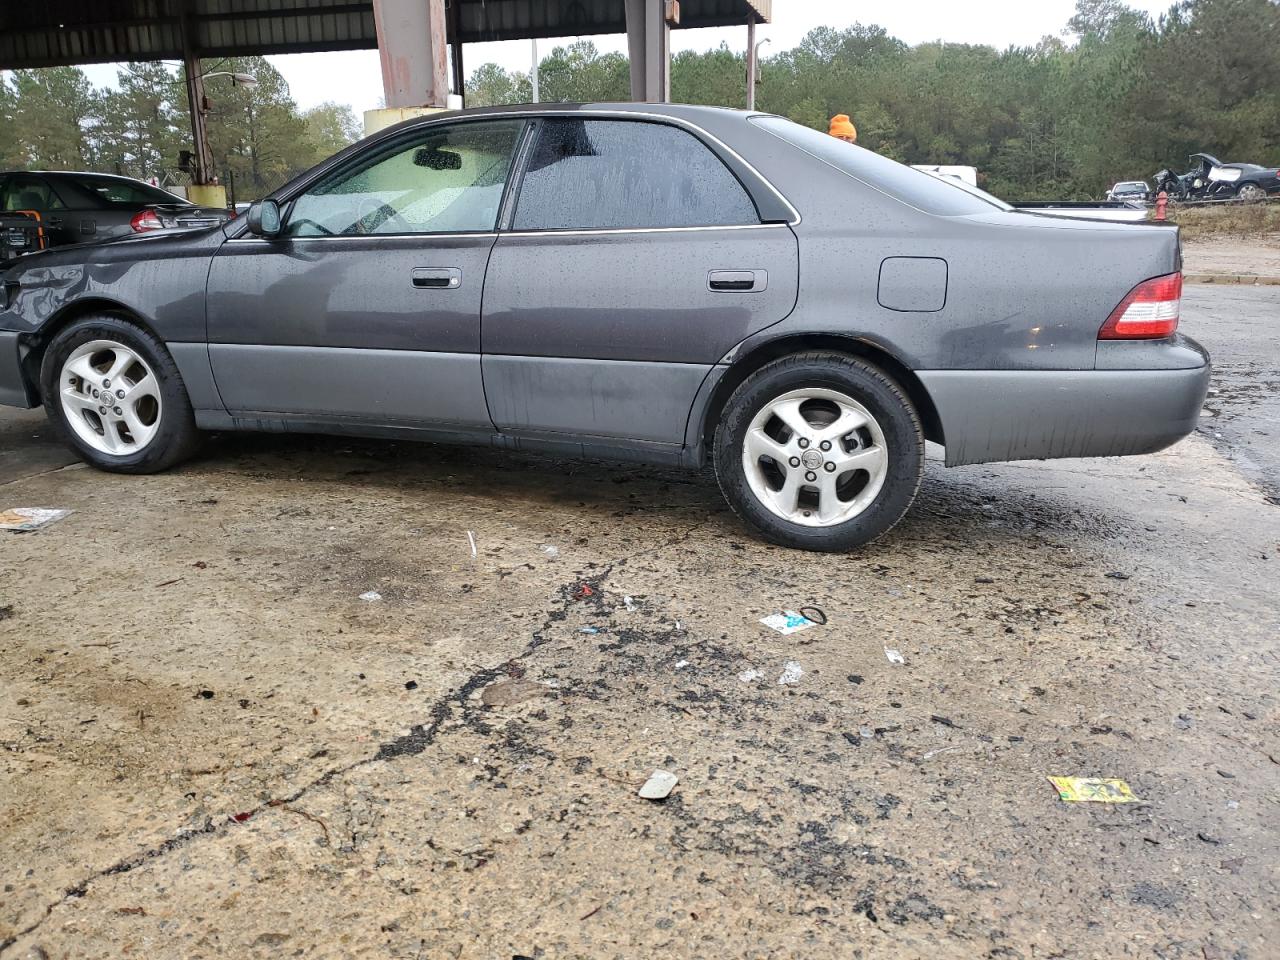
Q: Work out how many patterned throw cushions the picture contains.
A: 0